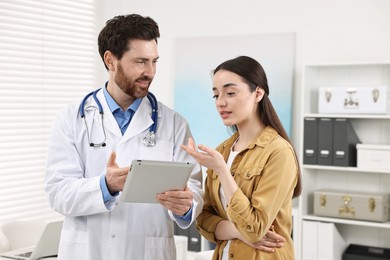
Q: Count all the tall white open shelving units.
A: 1